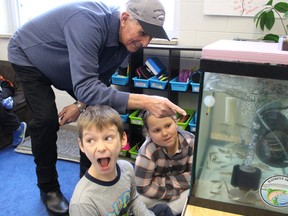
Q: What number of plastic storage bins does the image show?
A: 11